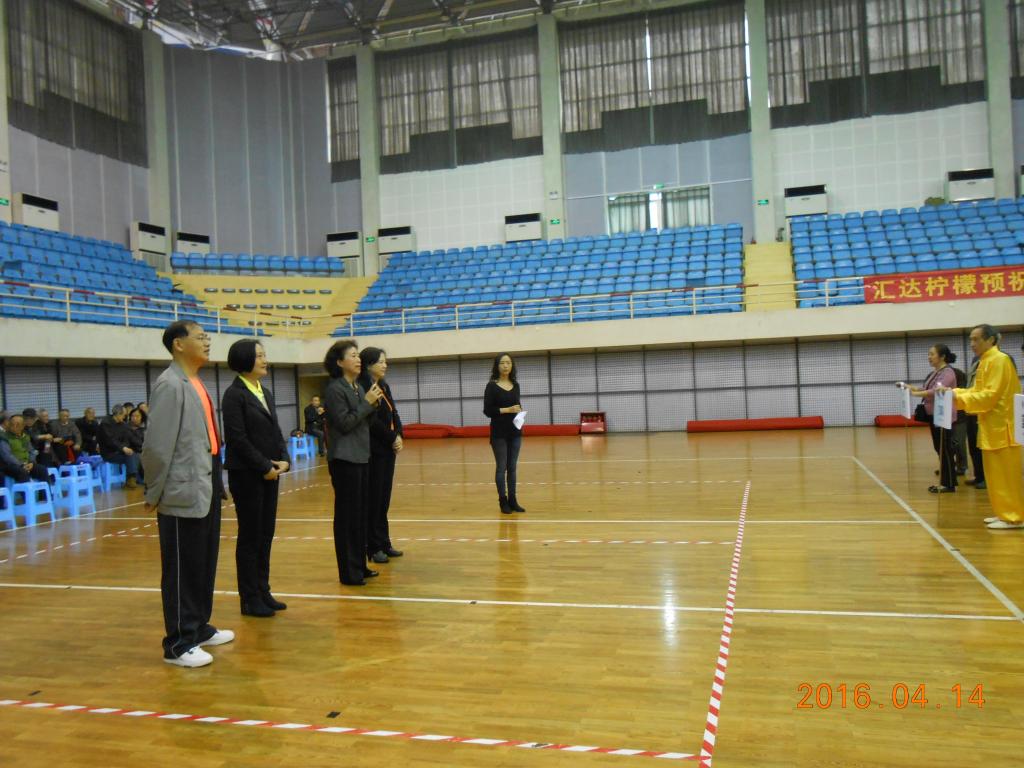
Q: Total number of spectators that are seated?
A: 11